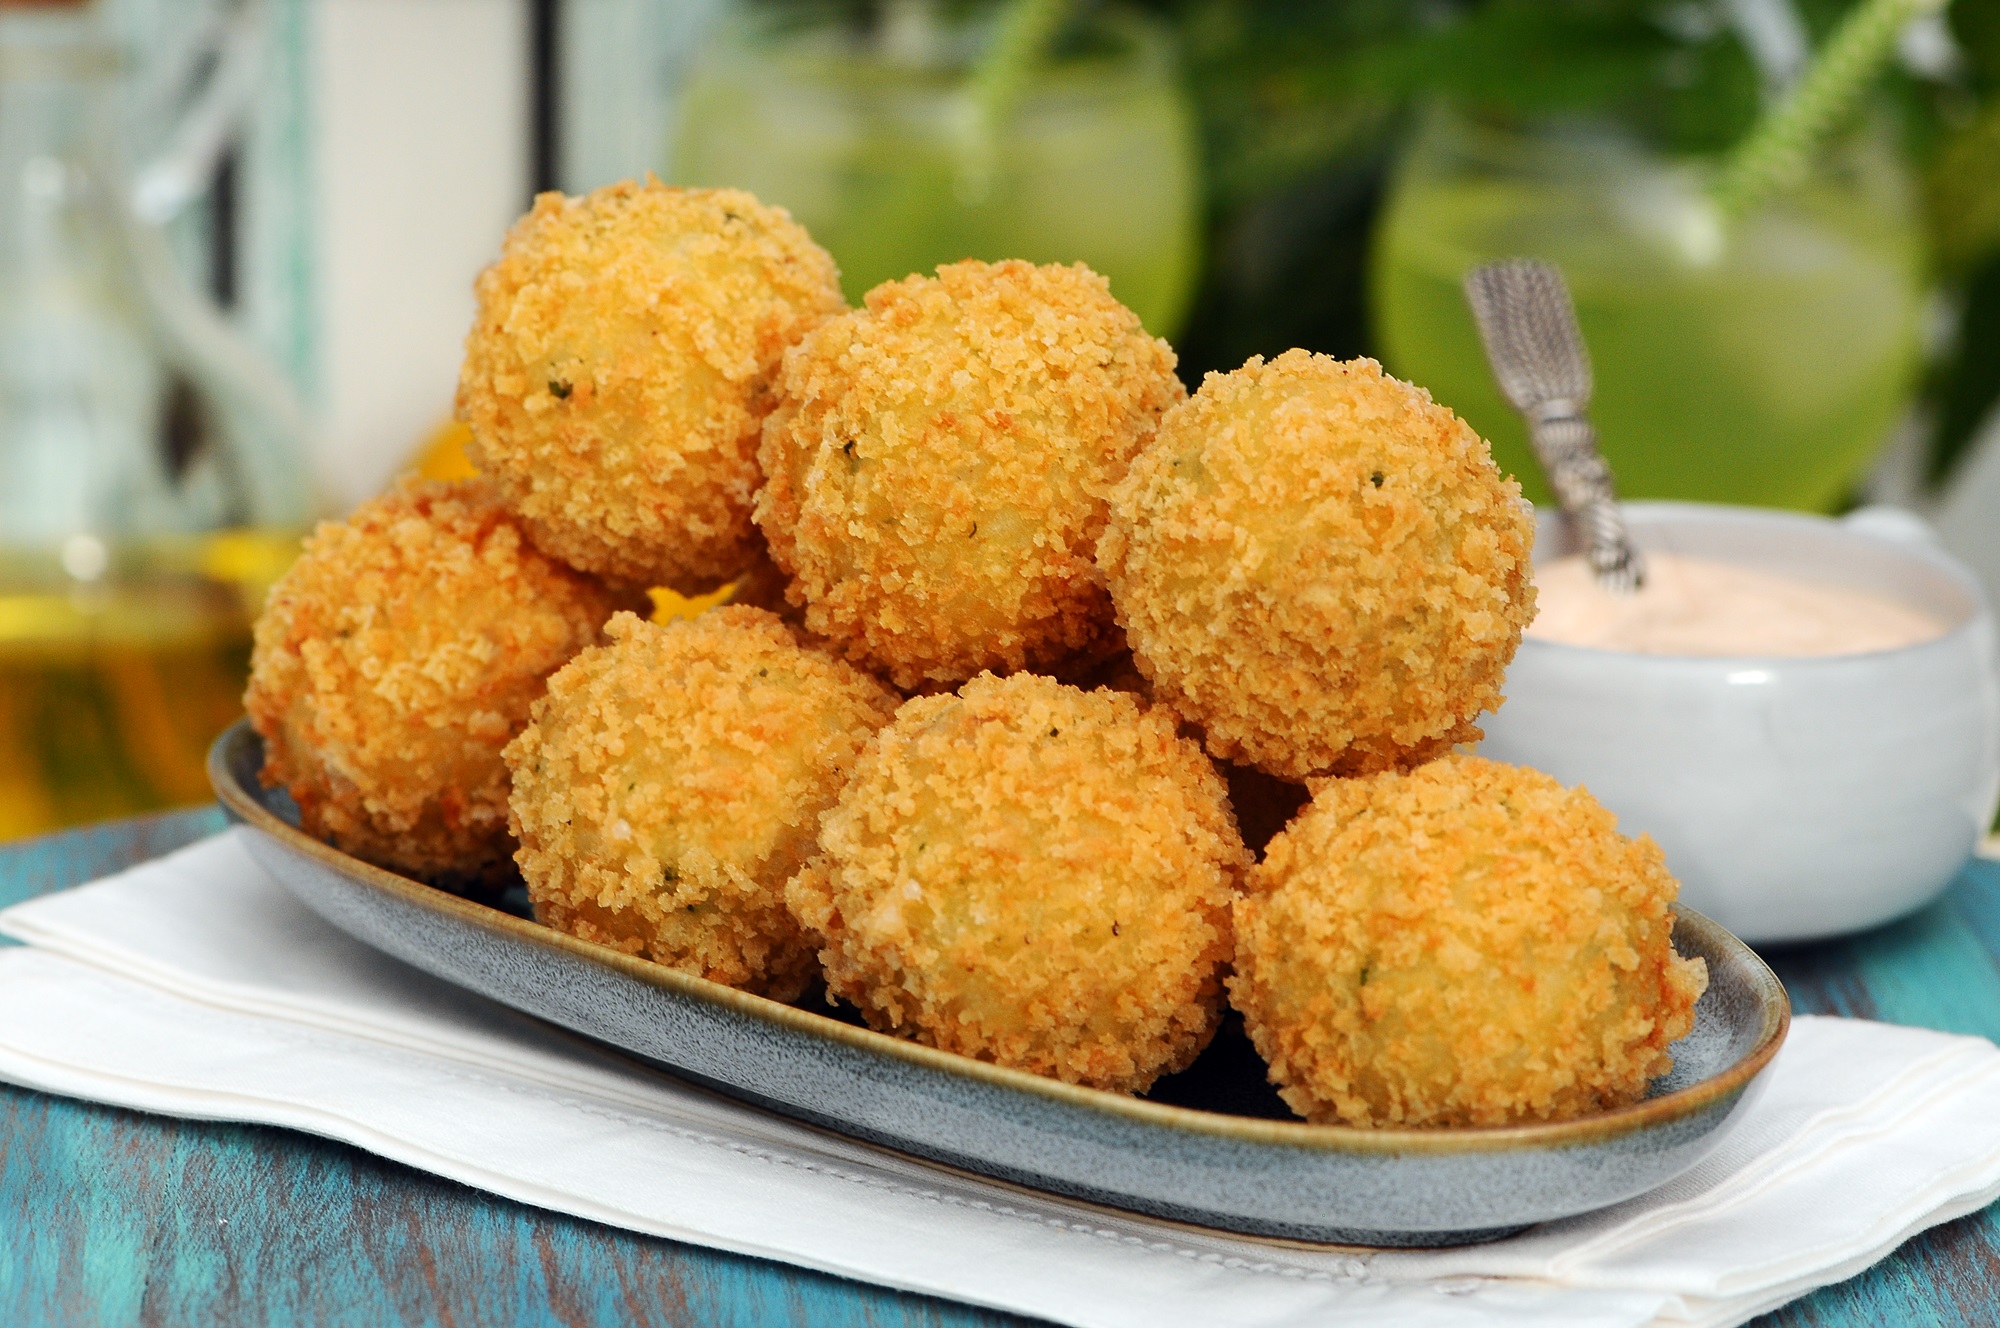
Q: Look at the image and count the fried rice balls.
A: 7